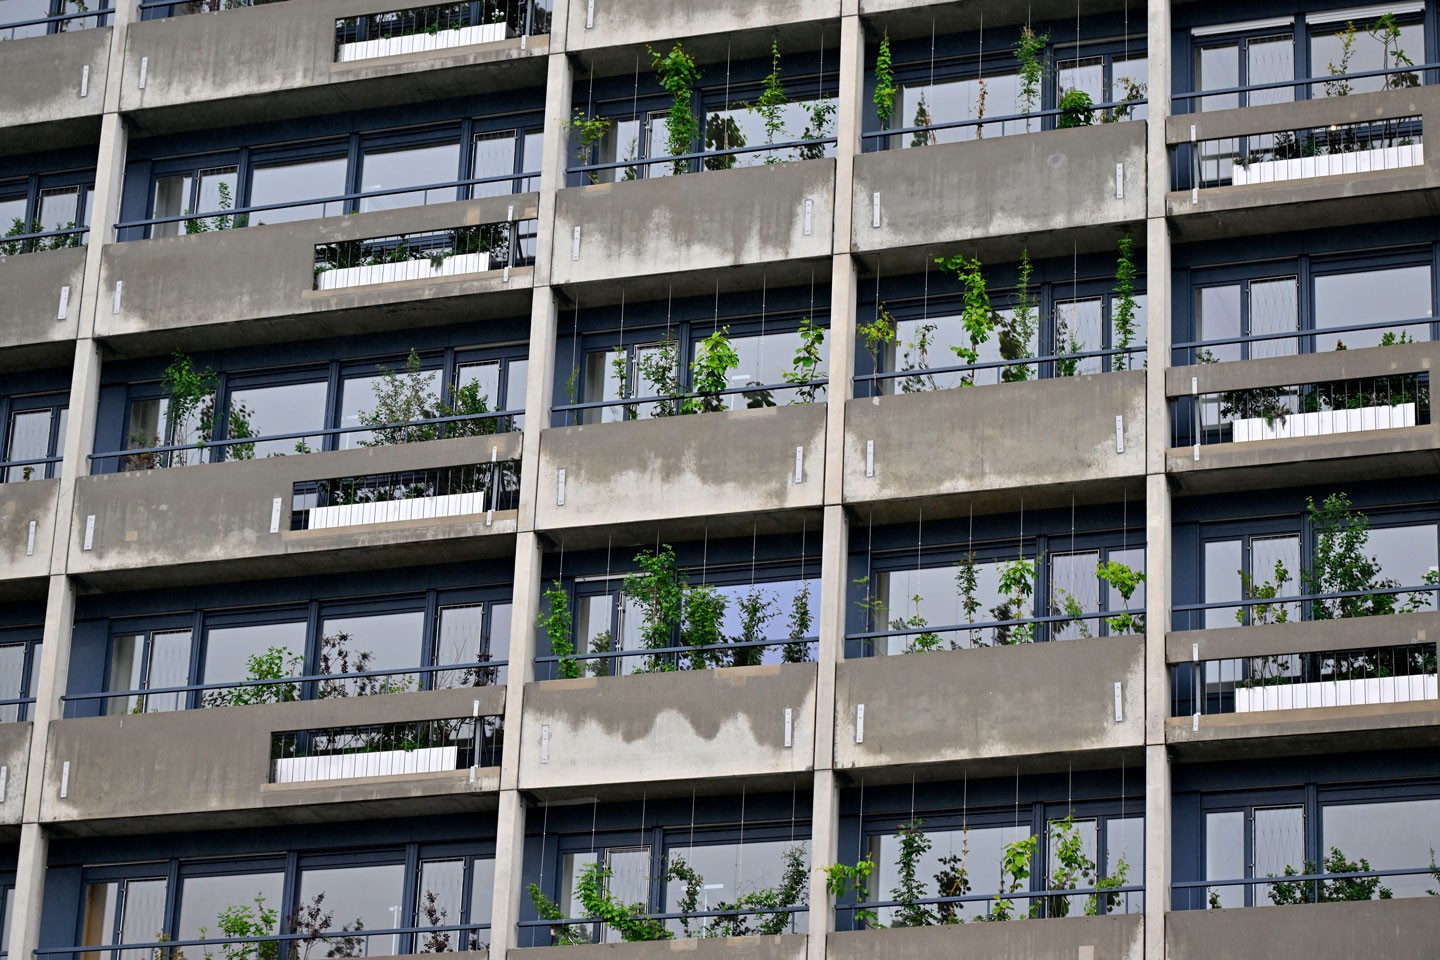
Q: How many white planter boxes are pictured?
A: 7